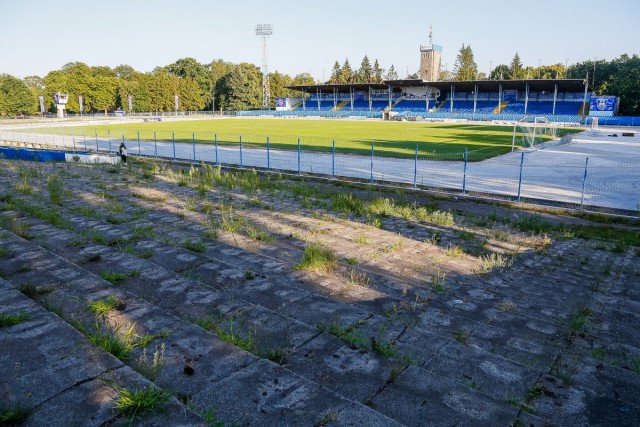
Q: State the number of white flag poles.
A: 4